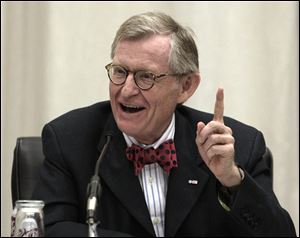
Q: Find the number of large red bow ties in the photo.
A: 1